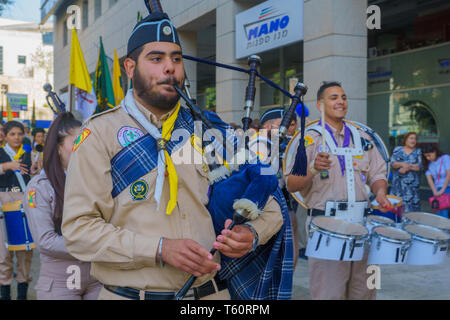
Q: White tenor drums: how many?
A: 5